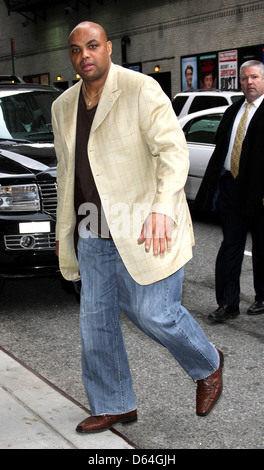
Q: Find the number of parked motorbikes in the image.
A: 0